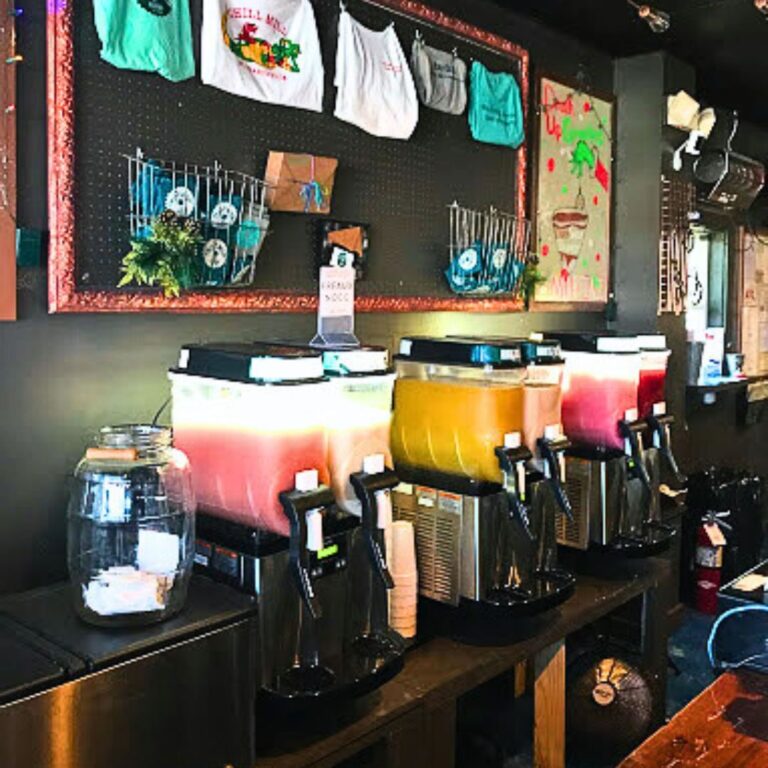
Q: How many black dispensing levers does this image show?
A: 6